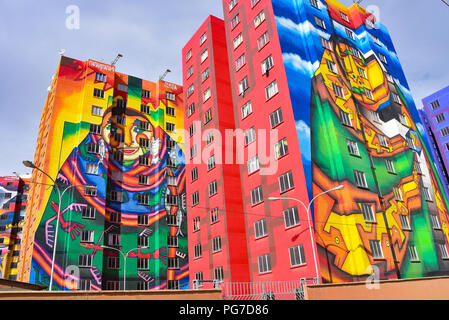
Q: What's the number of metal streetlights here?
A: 3